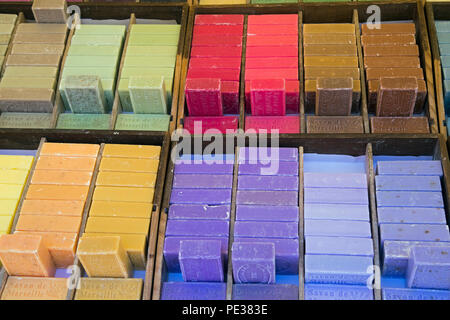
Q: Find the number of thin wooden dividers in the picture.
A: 11